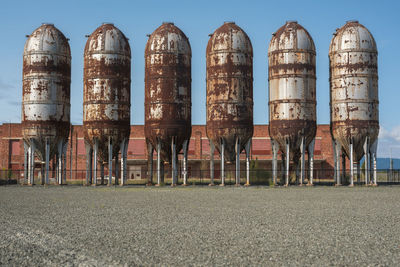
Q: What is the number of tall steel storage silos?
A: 6